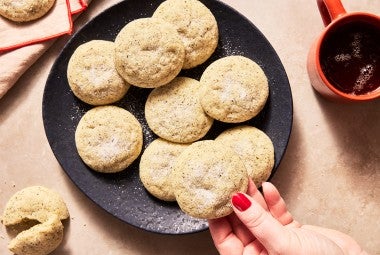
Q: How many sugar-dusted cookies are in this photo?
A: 11